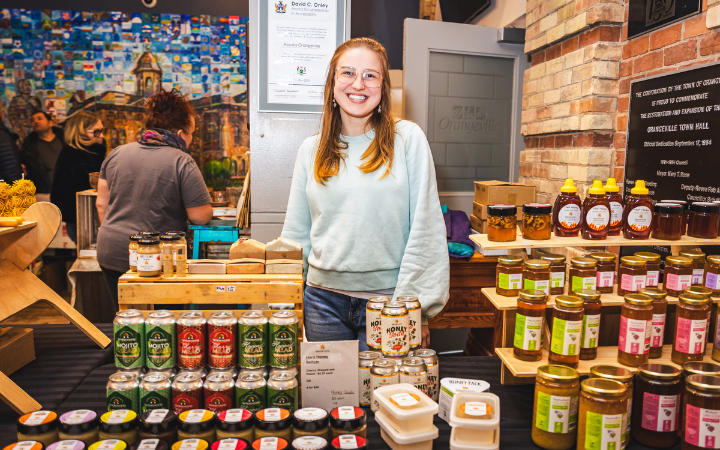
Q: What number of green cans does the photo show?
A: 8